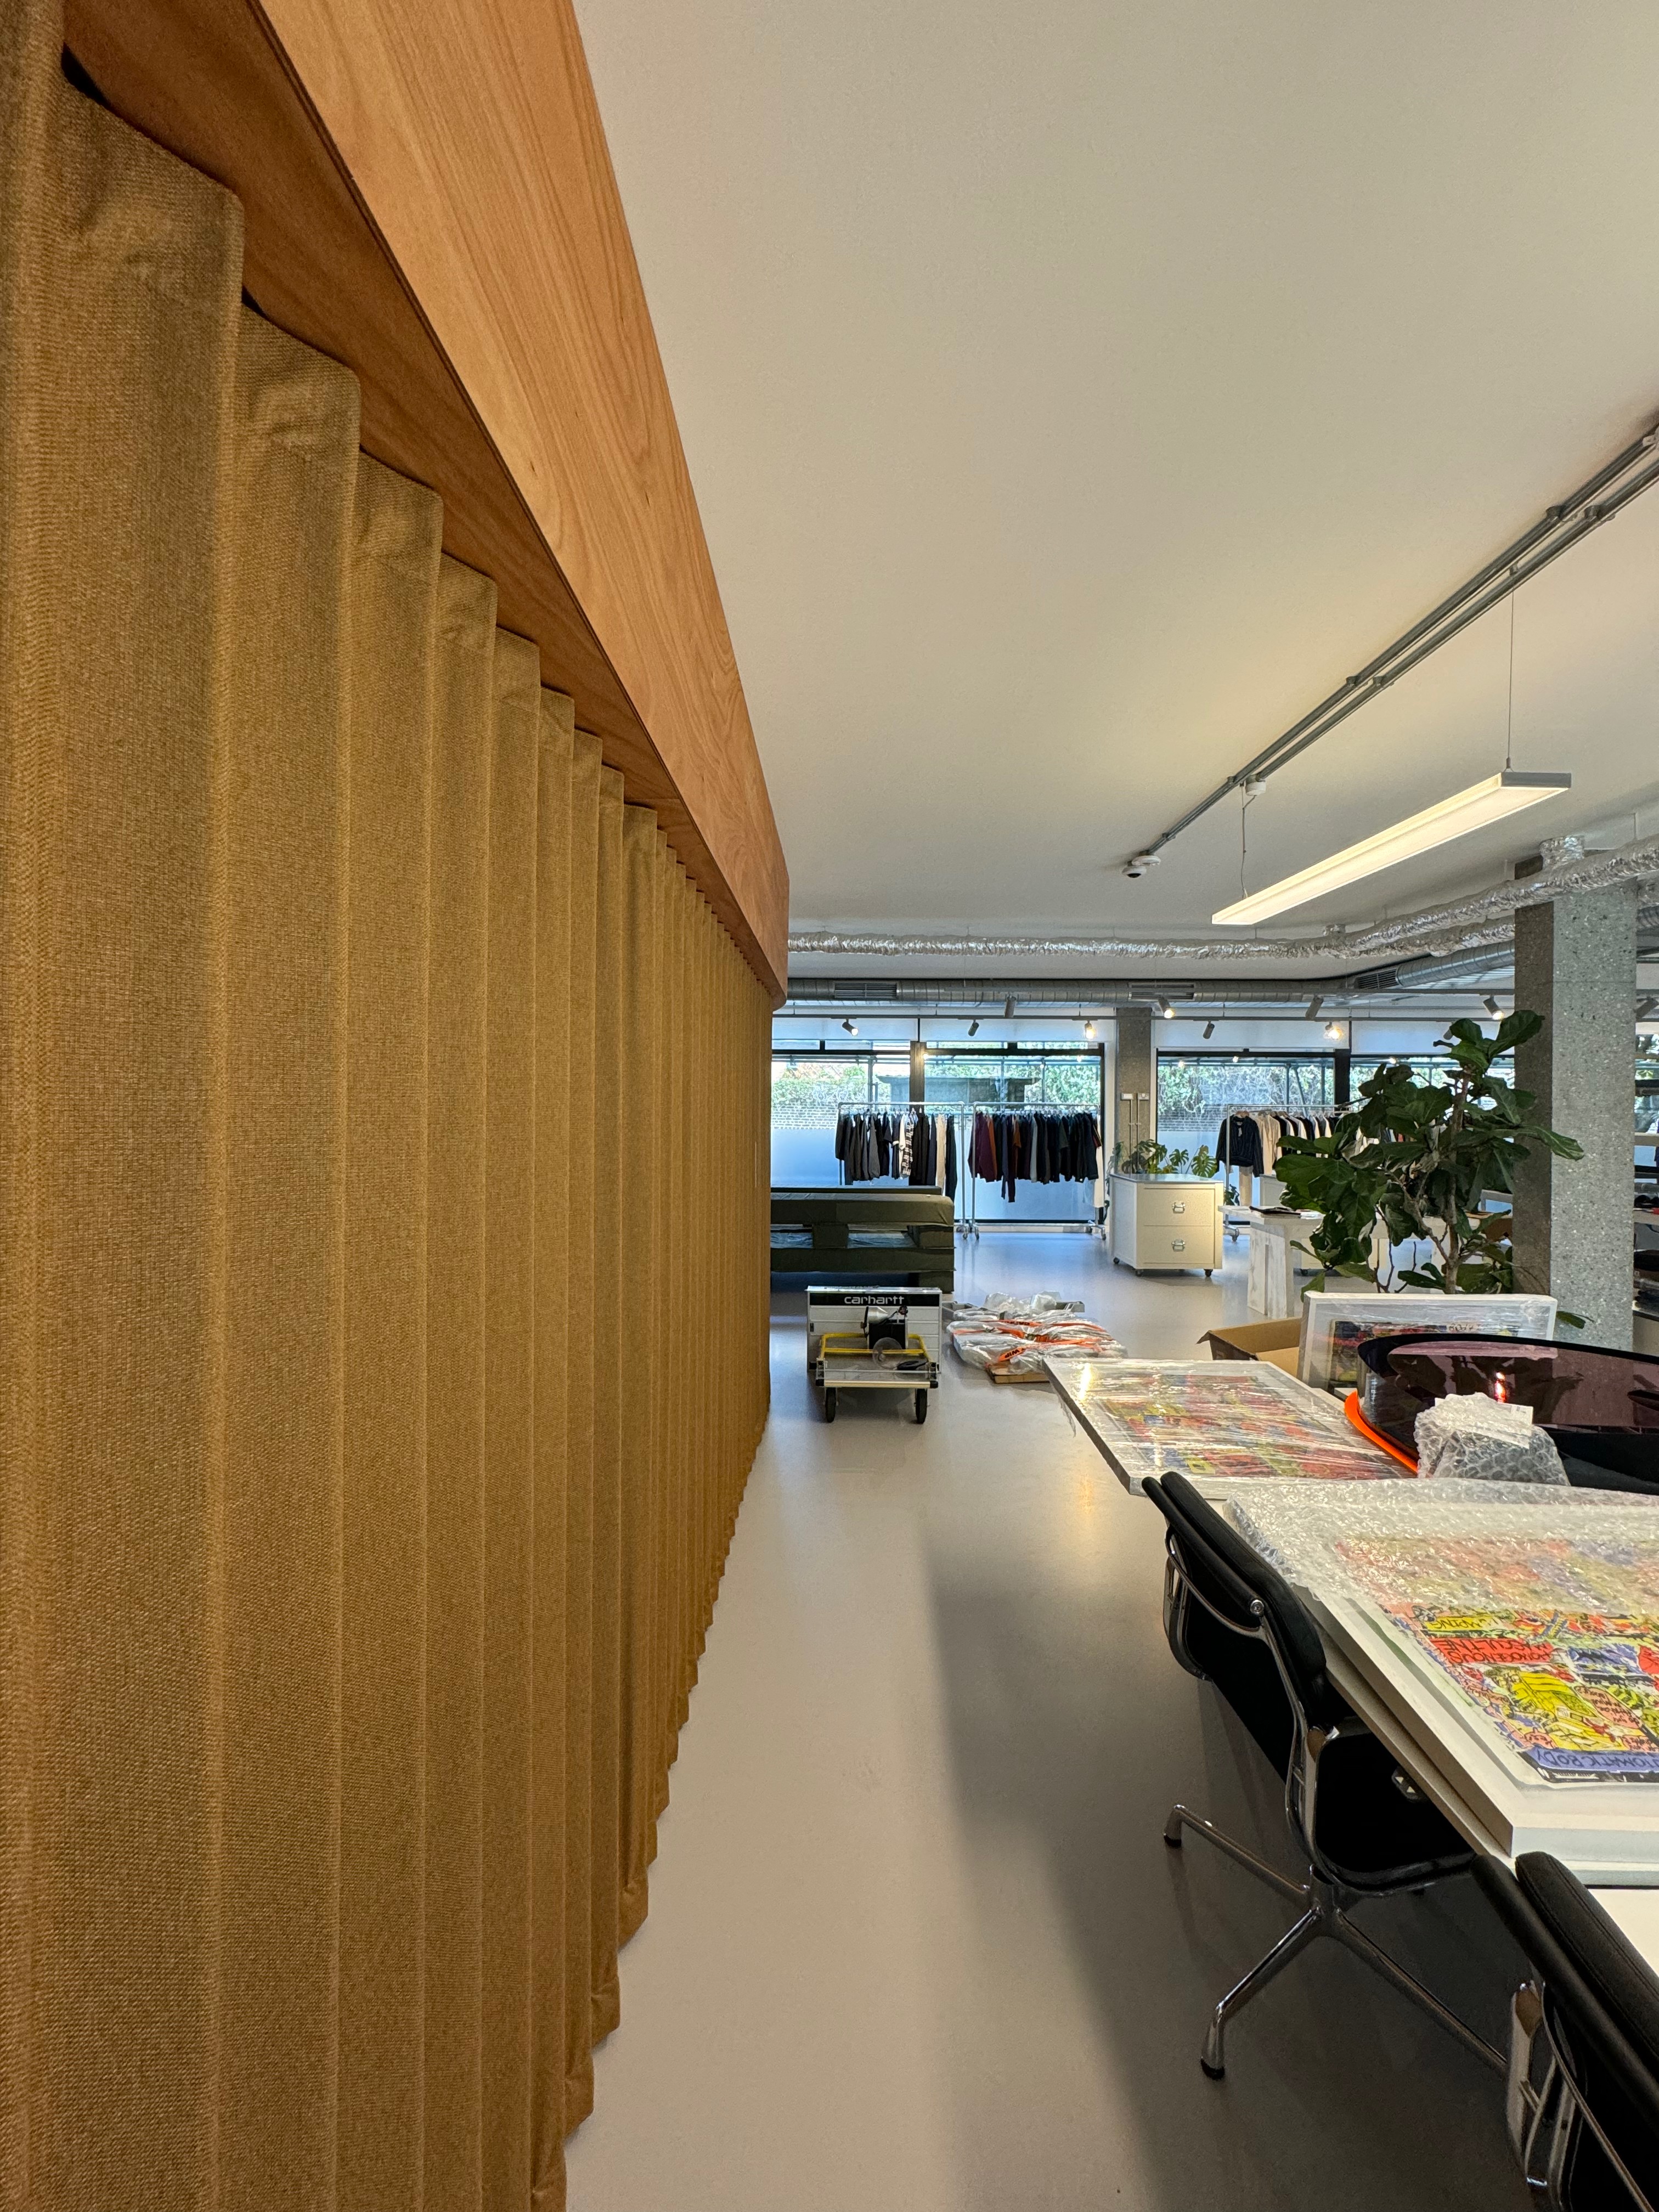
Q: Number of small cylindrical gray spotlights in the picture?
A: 11